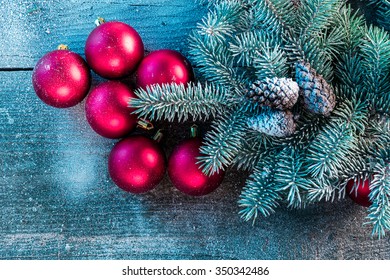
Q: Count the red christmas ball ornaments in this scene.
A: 7